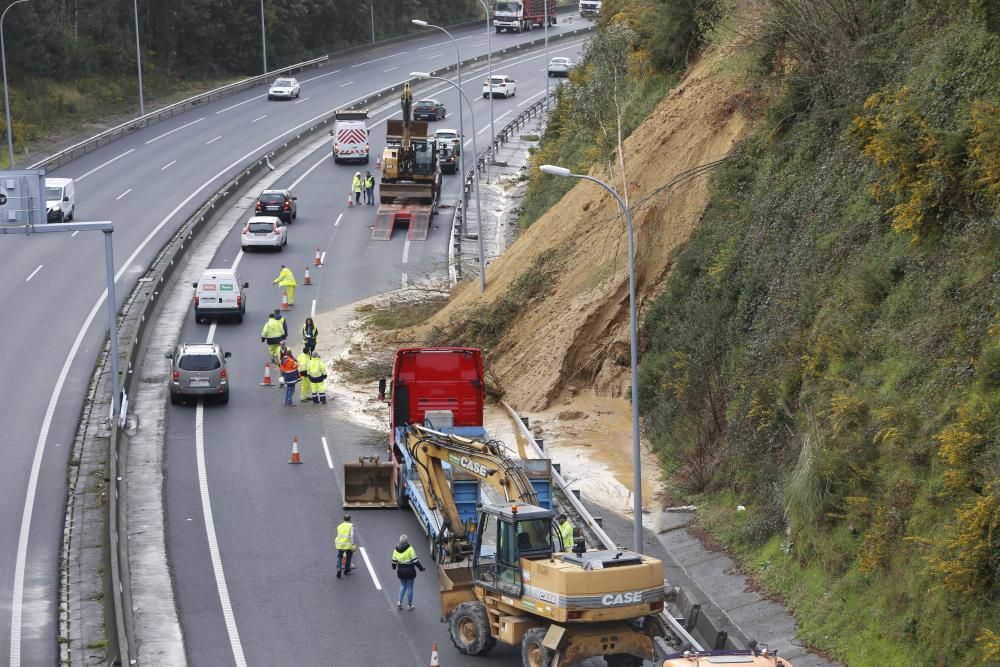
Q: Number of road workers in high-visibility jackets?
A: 13